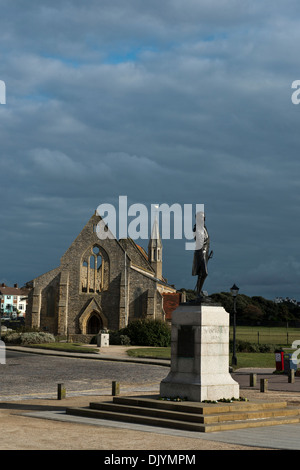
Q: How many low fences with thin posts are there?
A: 1